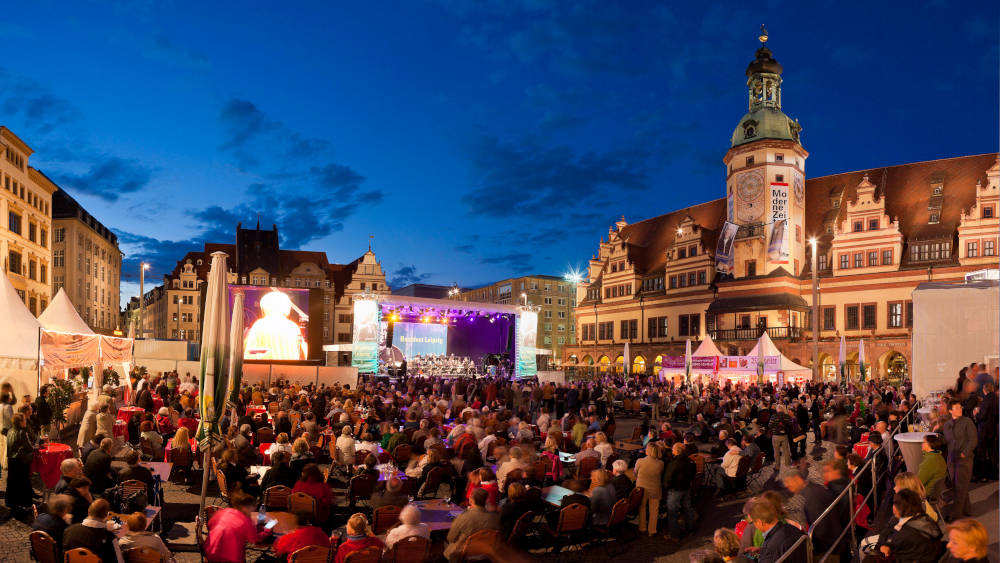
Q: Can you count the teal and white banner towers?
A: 2